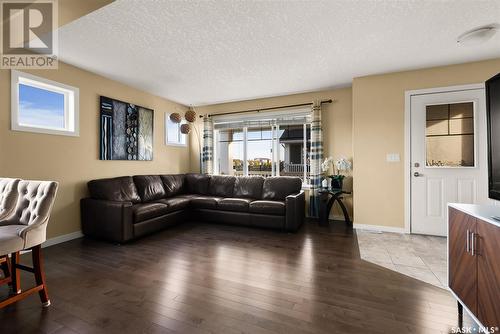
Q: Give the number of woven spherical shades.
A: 3